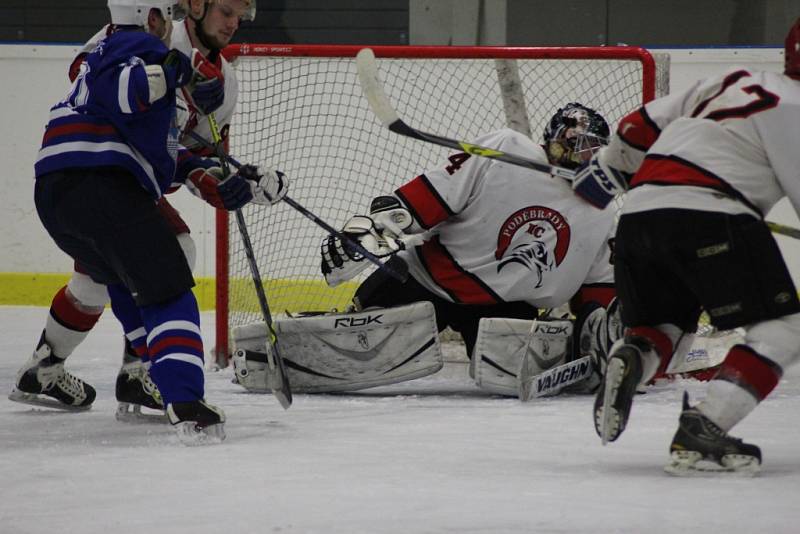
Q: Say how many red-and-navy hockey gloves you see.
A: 2